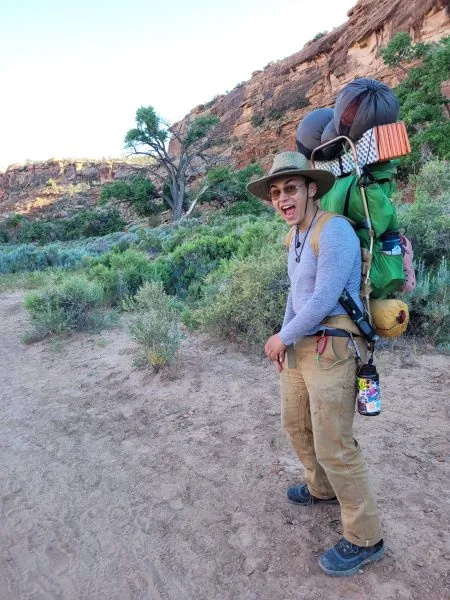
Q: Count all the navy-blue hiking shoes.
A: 2